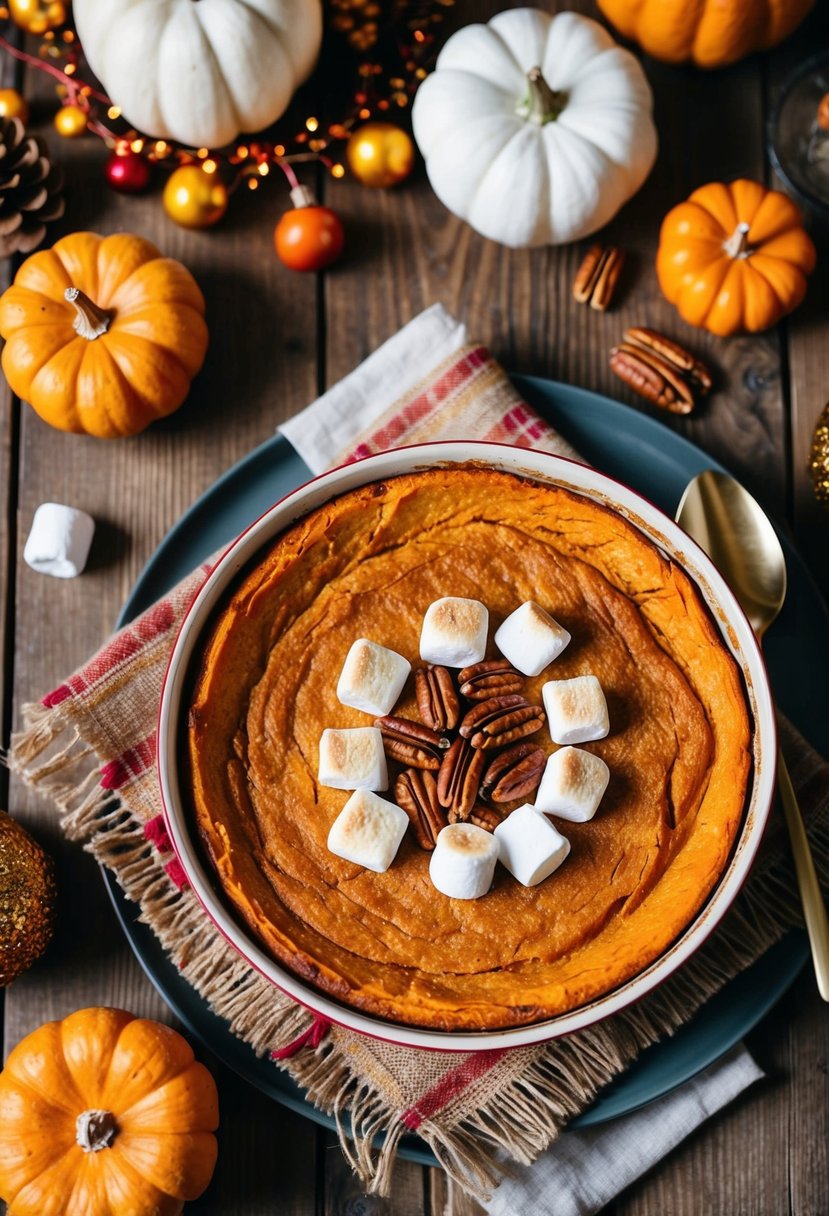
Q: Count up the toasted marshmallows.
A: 8